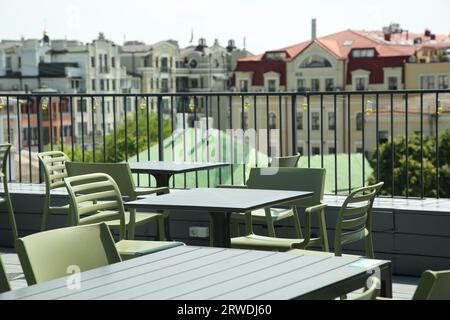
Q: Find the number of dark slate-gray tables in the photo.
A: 3